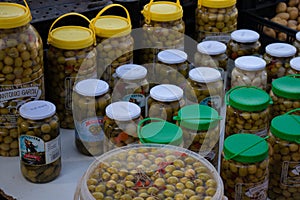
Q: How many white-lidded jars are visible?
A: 13